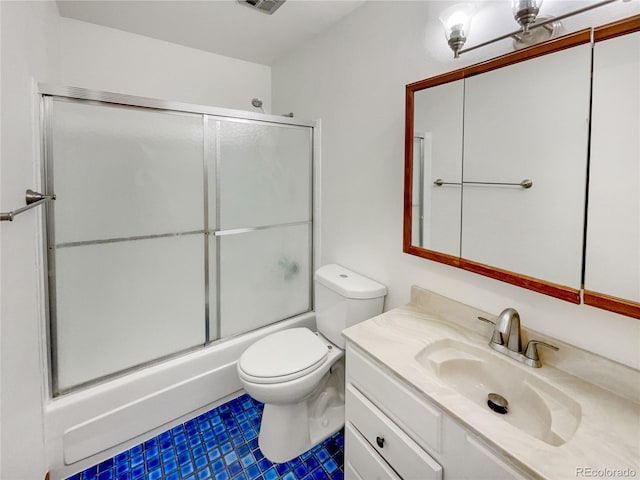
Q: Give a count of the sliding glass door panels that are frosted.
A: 2